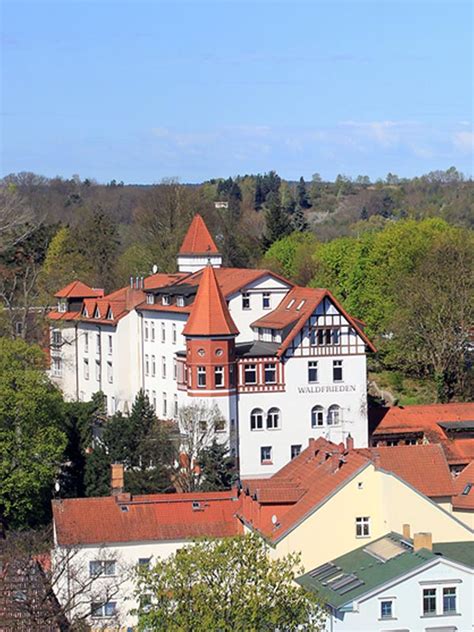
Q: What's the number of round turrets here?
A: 1